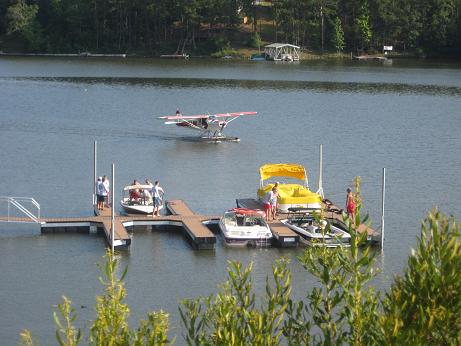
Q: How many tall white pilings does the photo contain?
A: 4